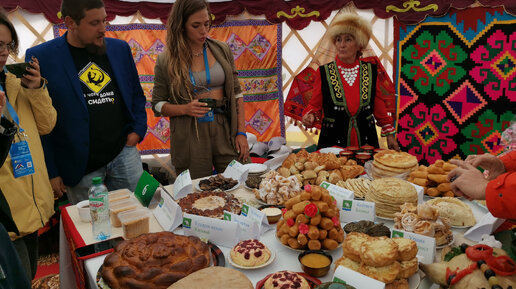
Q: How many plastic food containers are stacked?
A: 3